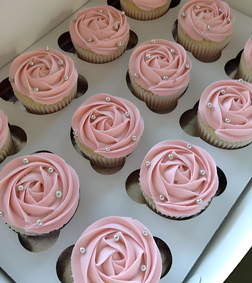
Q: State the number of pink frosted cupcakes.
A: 12